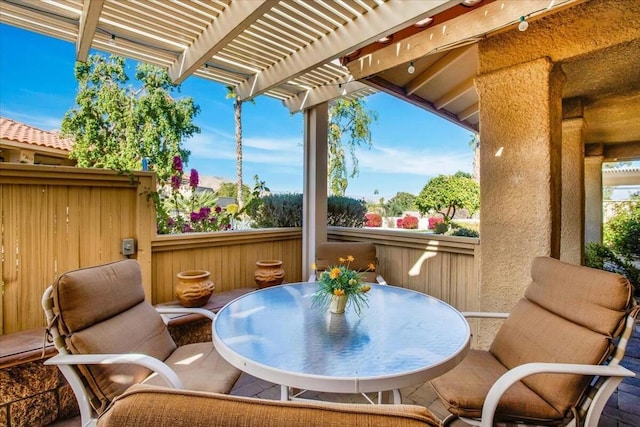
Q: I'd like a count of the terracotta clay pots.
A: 2